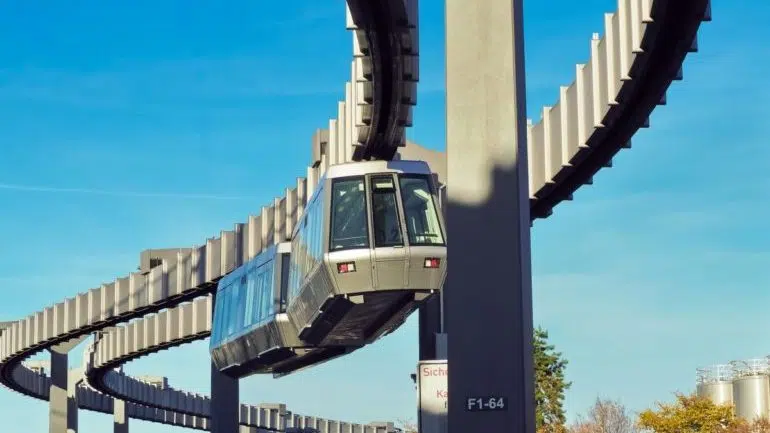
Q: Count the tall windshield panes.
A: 3